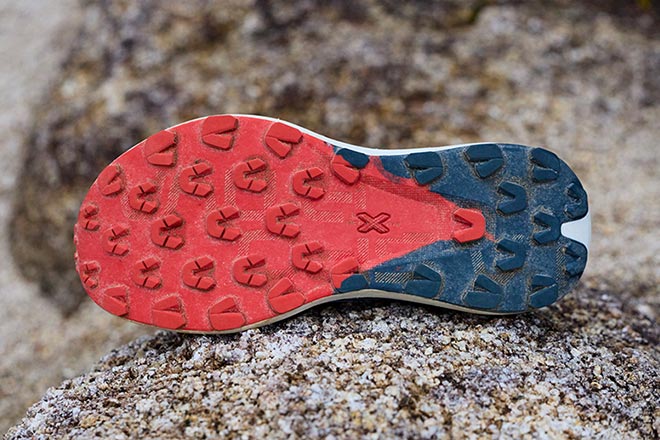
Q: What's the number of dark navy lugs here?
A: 11